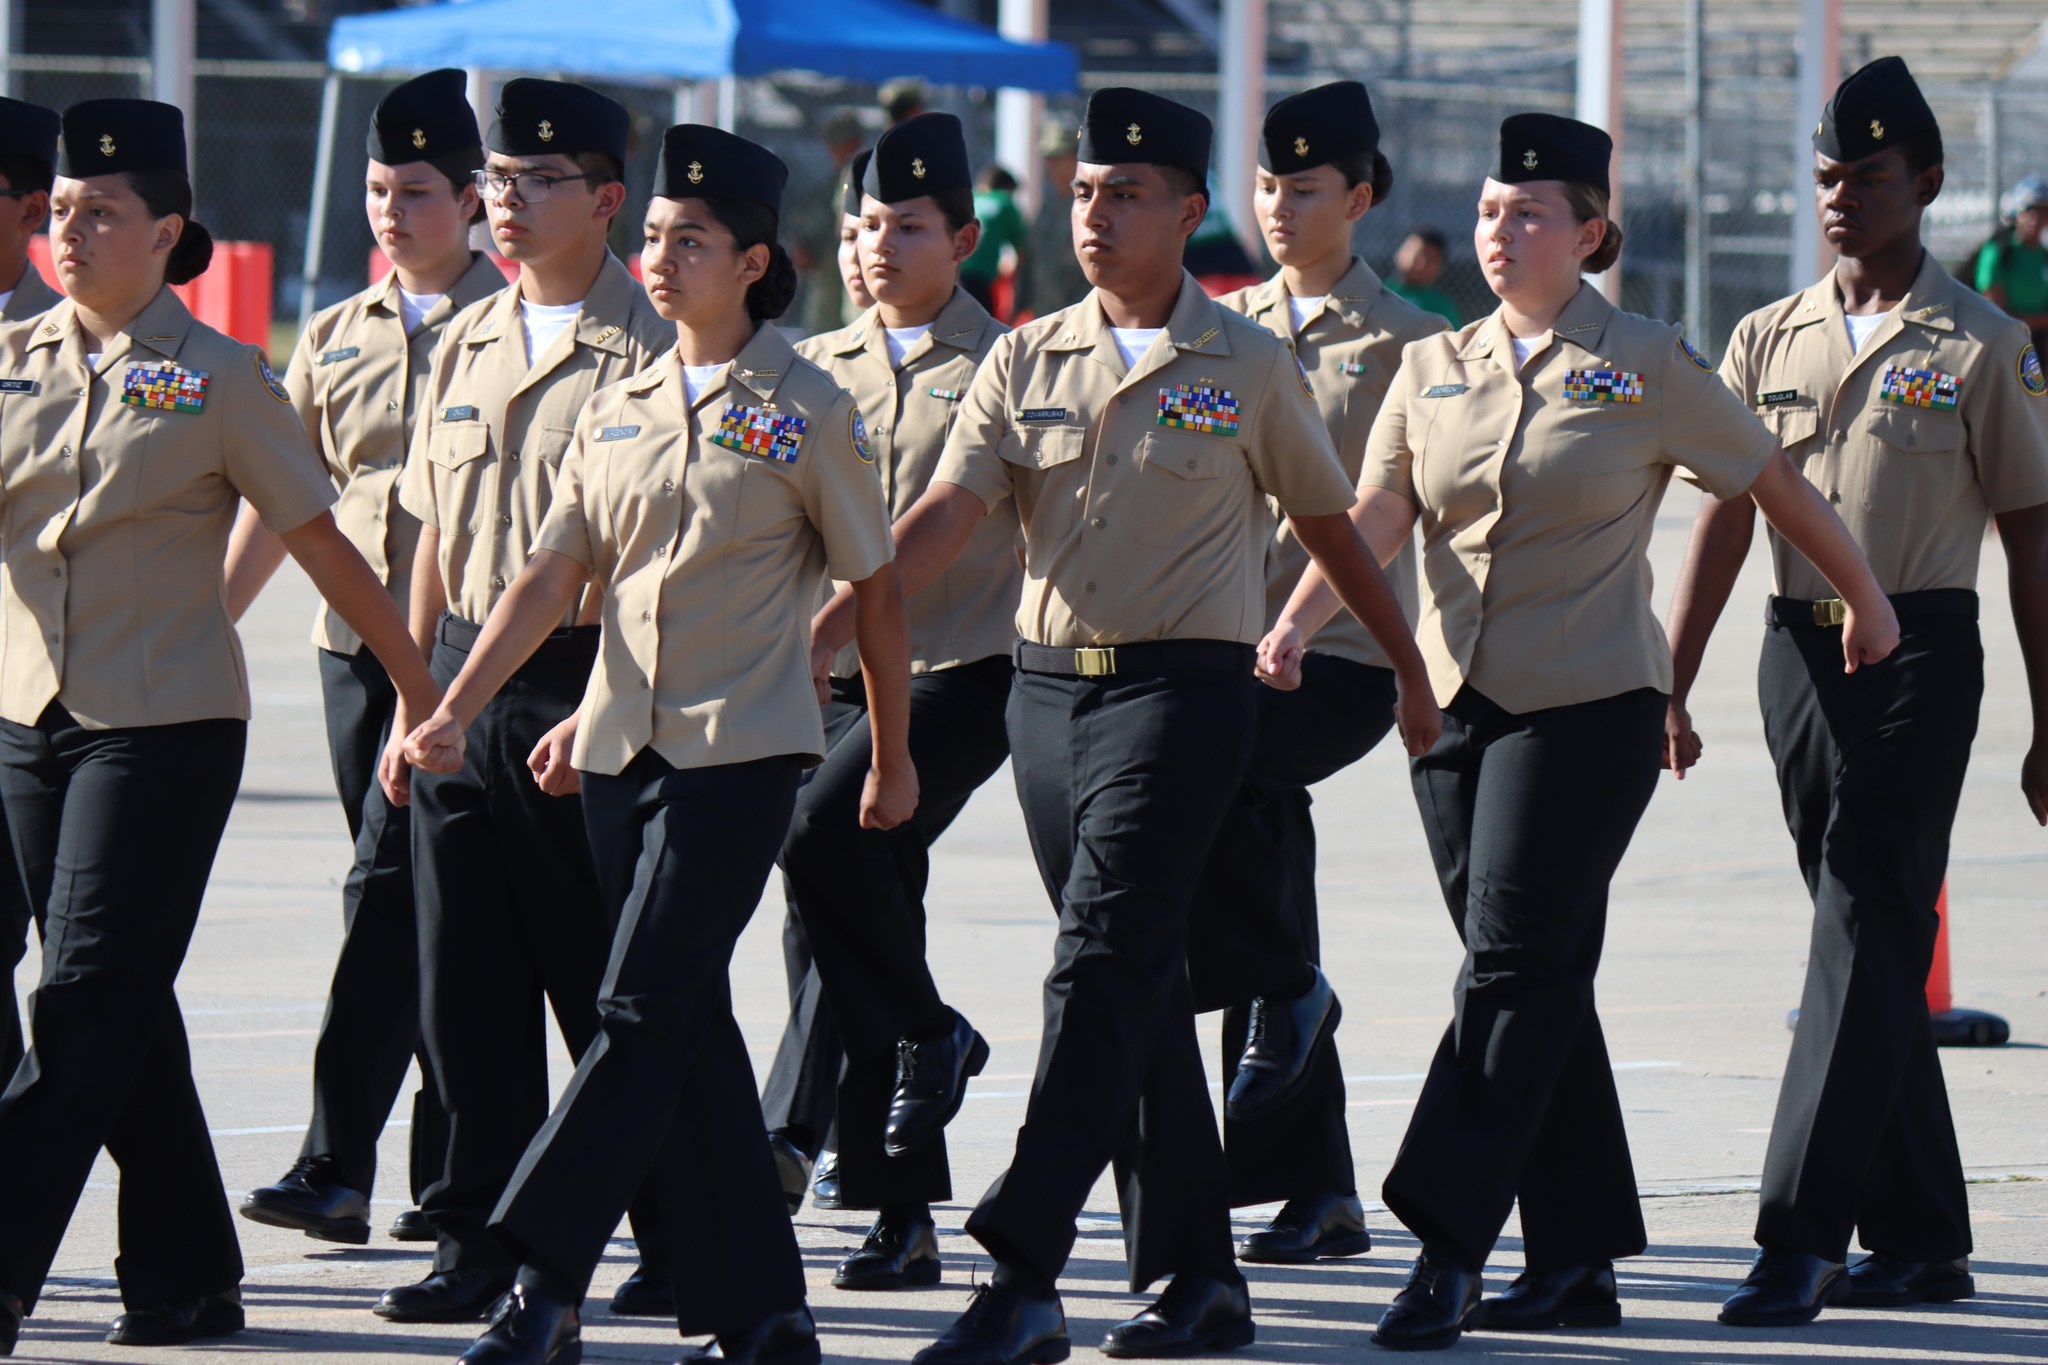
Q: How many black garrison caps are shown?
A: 11